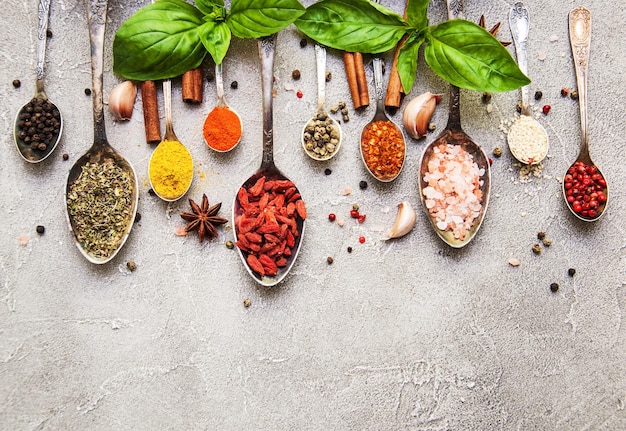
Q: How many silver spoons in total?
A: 10